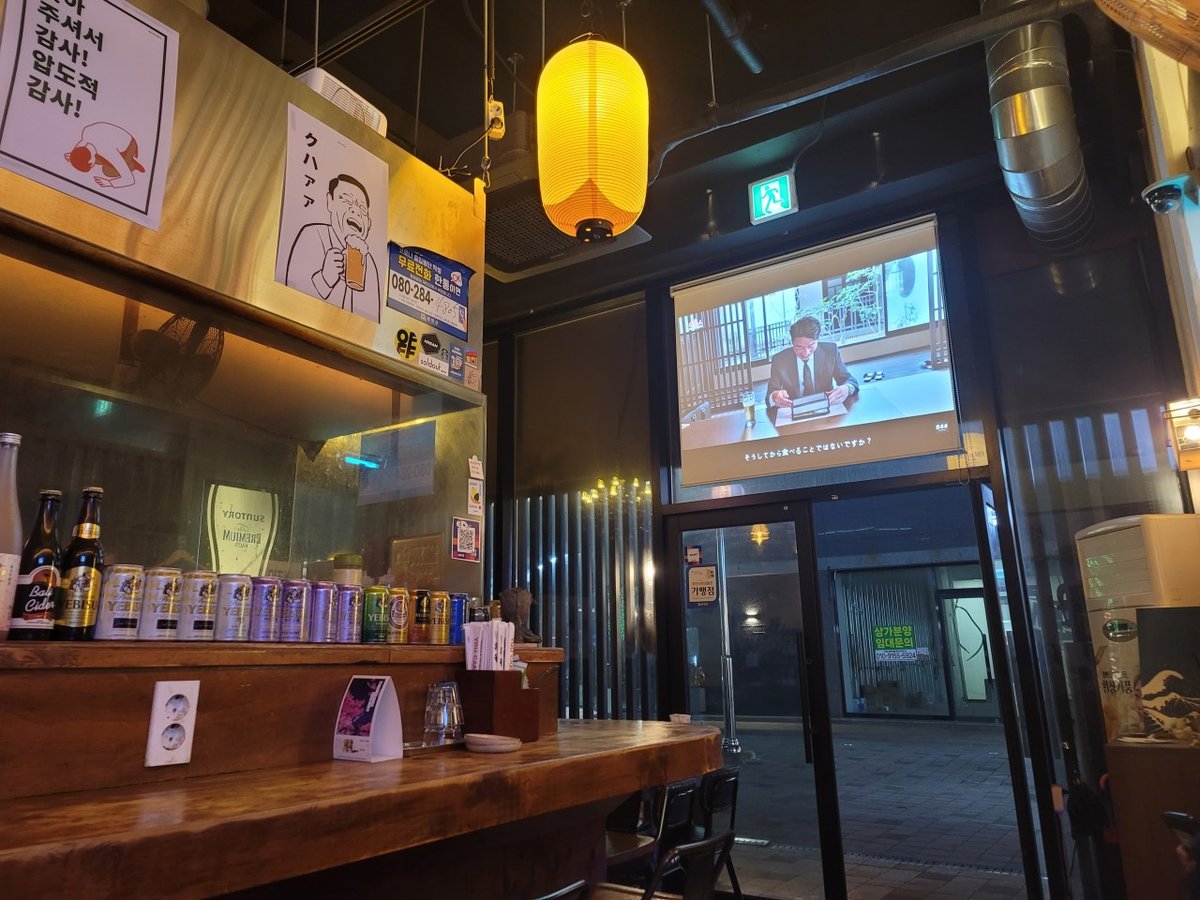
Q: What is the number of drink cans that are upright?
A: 13